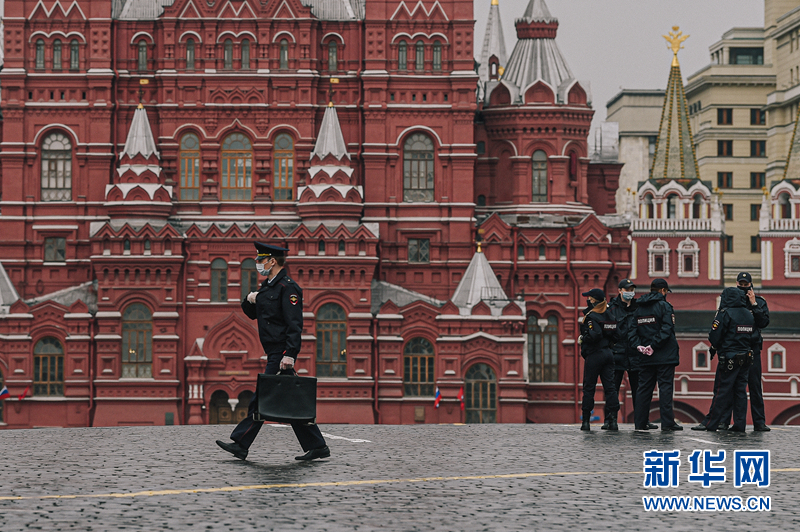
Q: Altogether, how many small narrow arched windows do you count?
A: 12